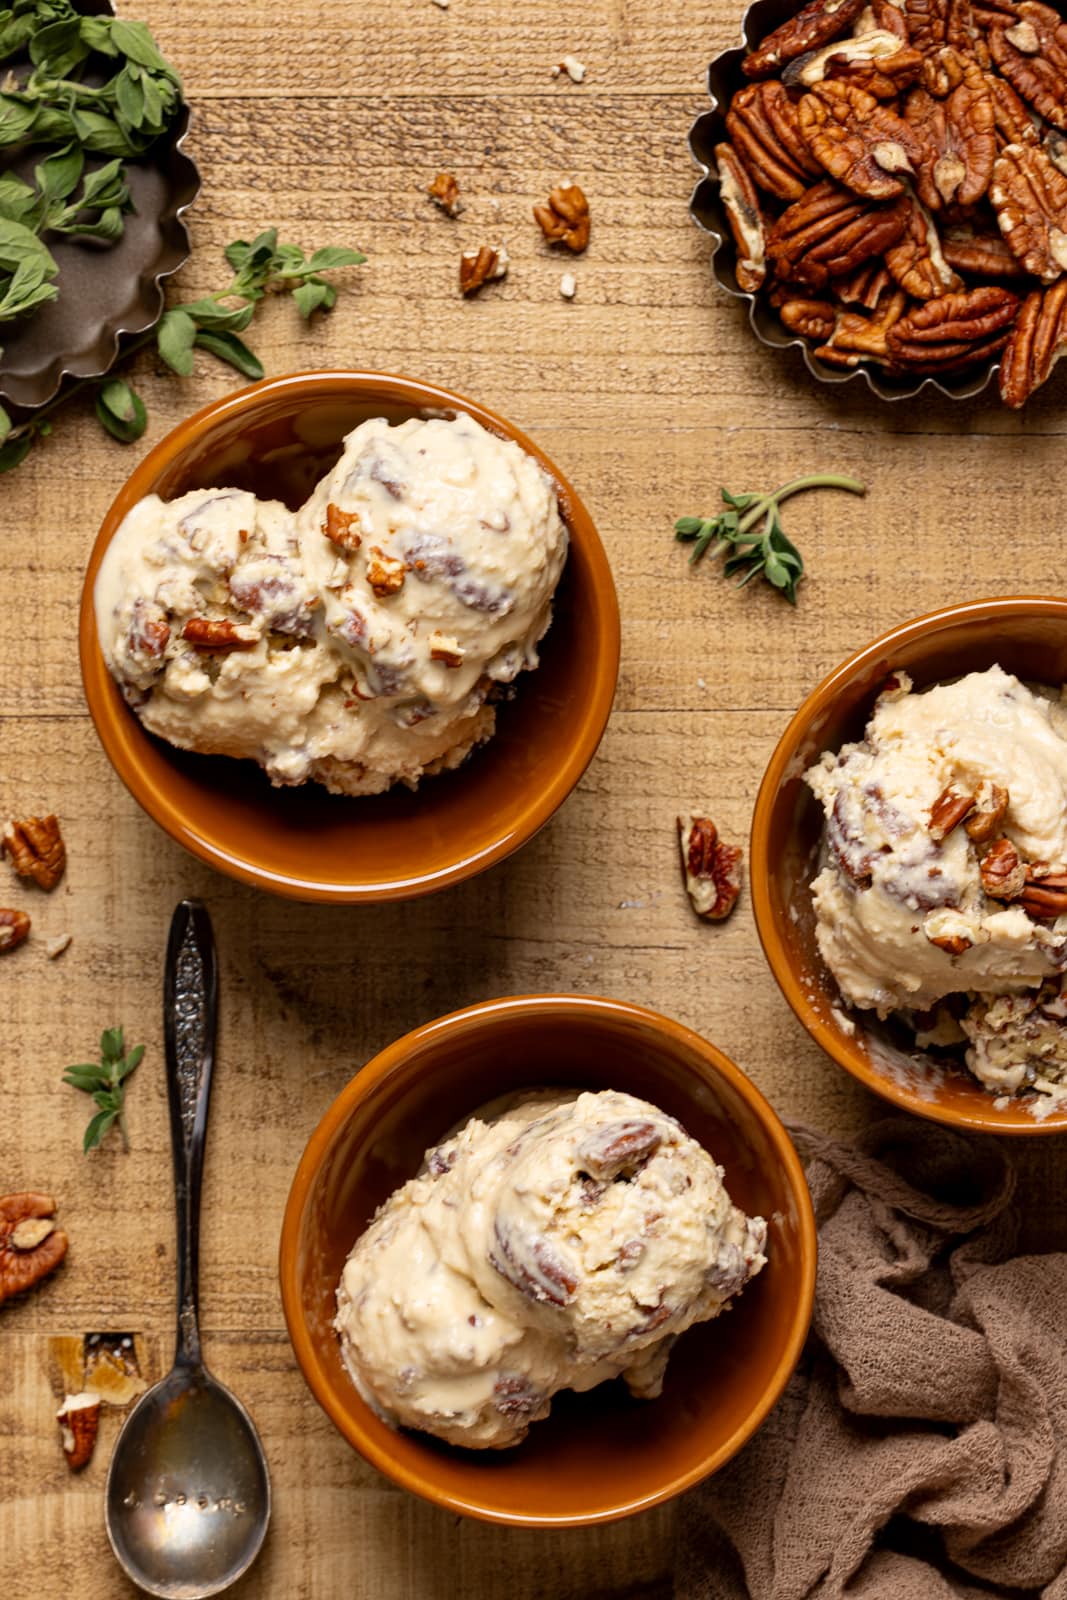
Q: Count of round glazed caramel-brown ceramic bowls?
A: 3